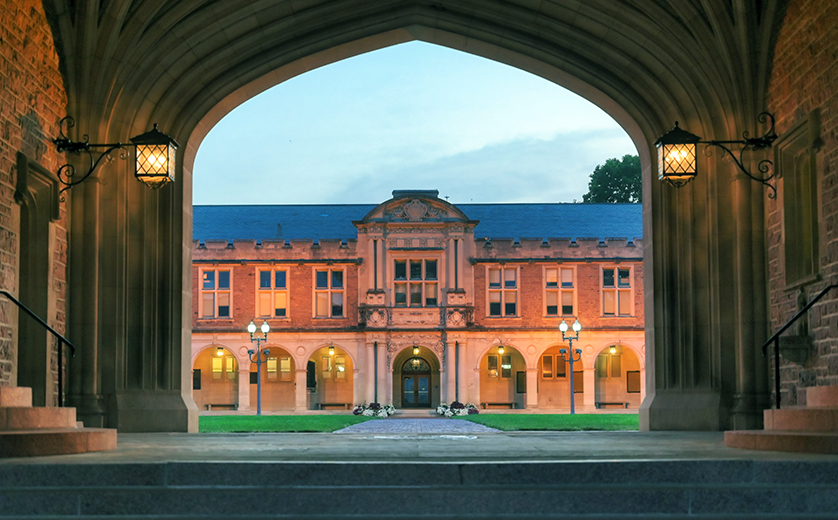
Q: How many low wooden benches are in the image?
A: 4